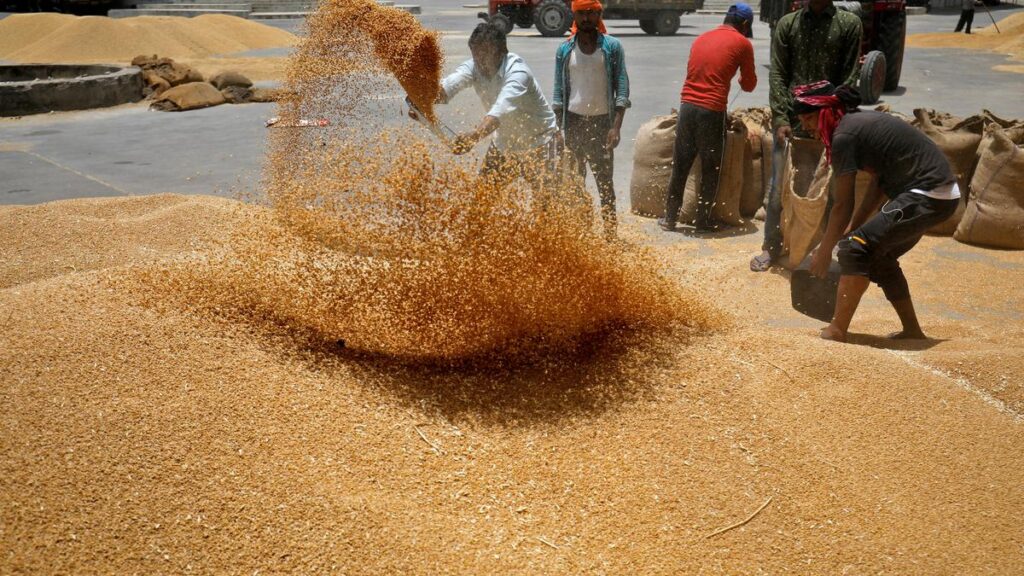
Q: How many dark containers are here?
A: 1